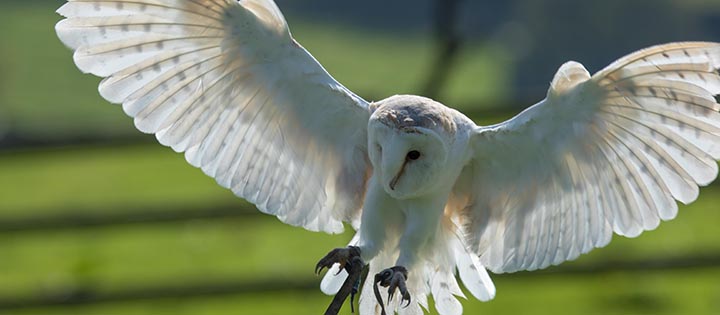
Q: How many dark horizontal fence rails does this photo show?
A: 3